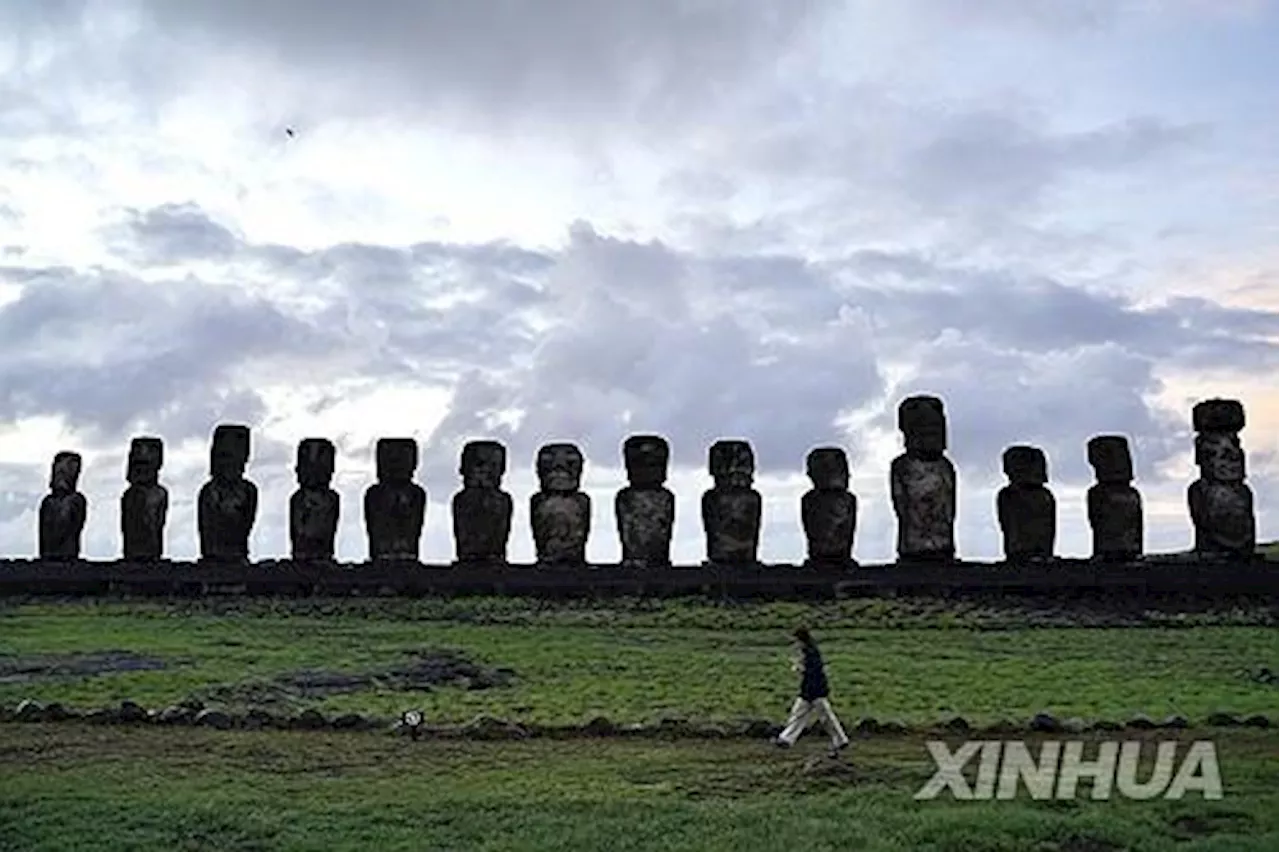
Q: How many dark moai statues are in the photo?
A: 14